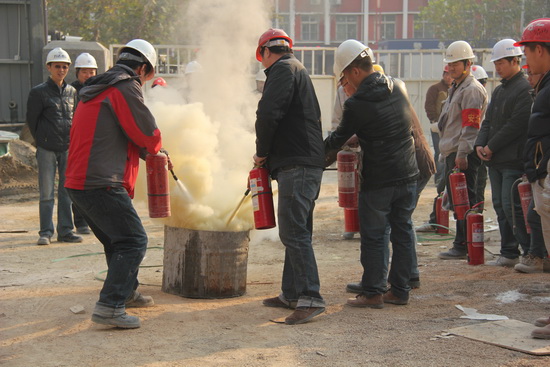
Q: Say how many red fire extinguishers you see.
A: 8